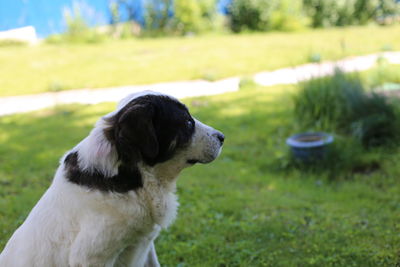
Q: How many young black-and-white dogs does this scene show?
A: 1